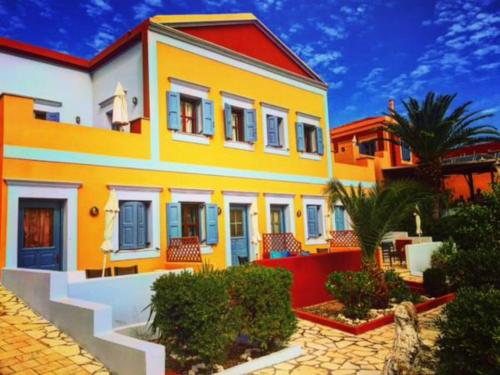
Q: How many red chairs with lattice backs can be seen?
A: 3